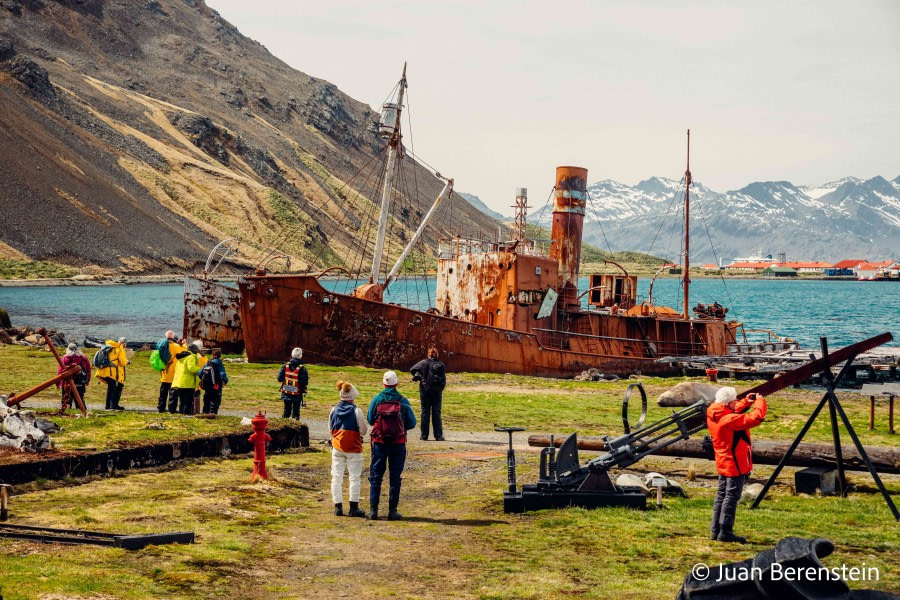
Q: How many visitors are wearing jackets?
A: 11